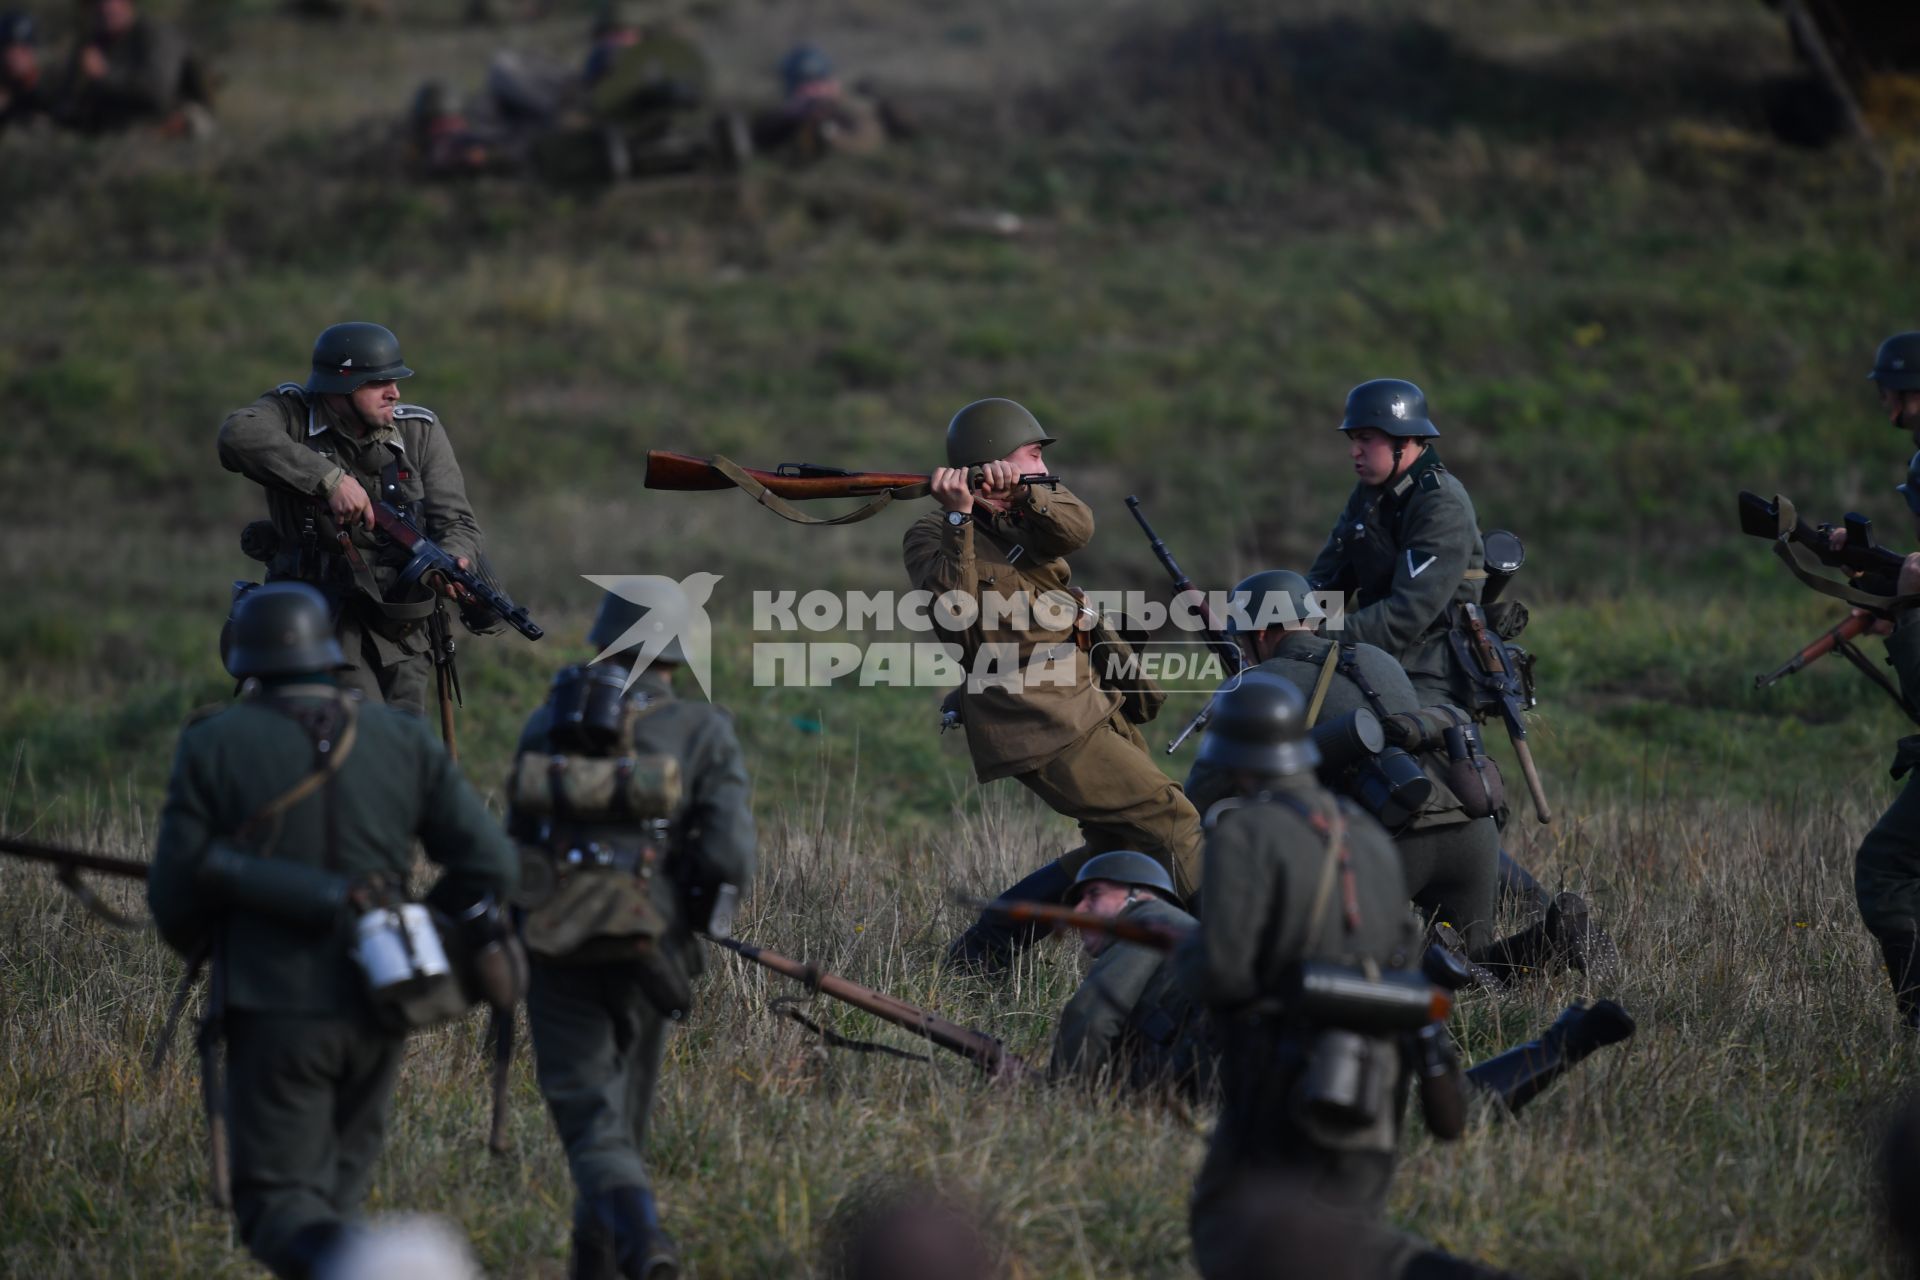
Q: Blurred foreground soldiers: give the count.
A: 3